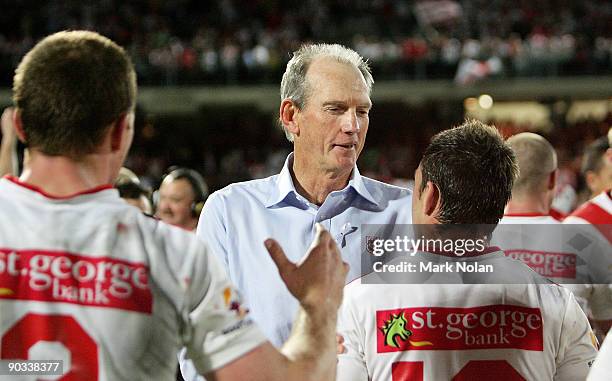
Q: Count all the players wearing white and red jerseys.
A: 4